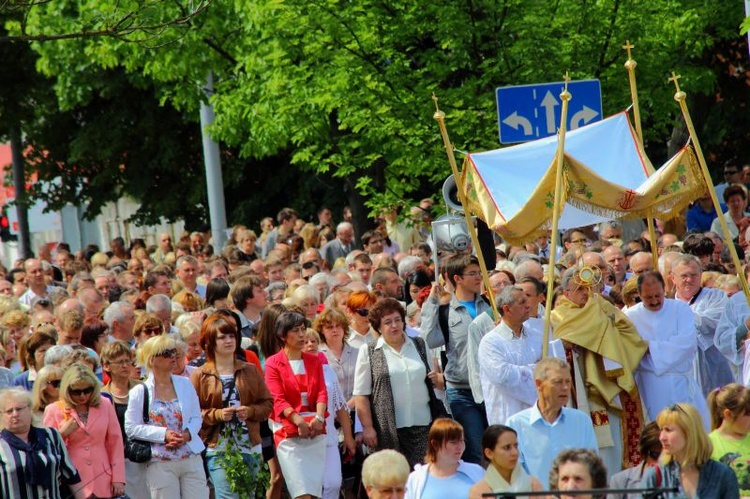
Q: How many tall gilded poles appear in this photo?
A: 4